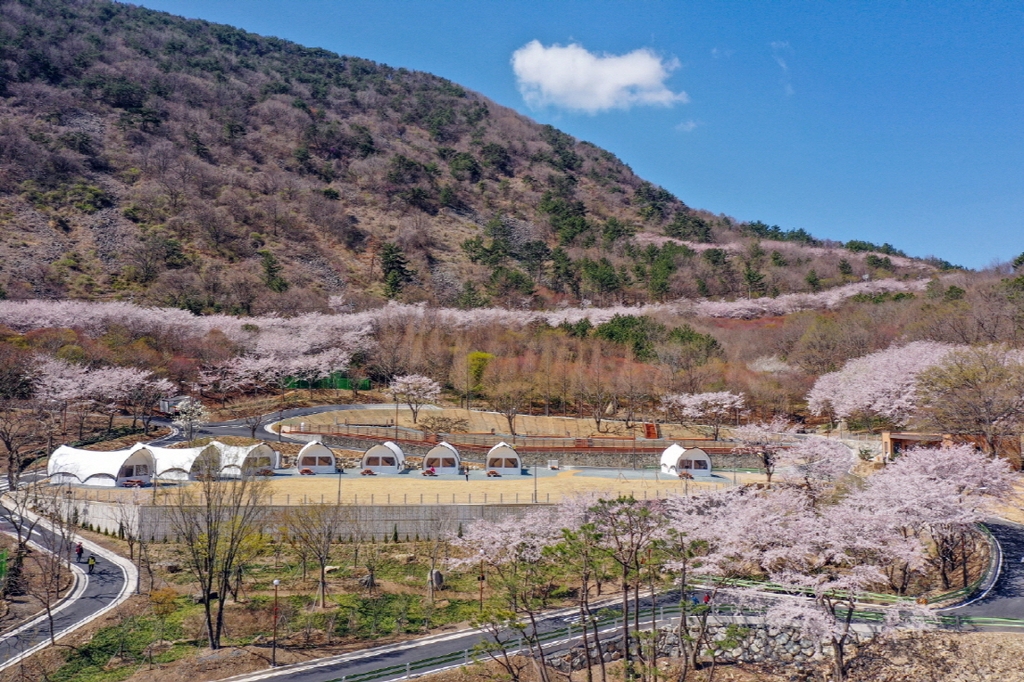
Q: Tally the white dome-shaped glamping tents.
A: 8